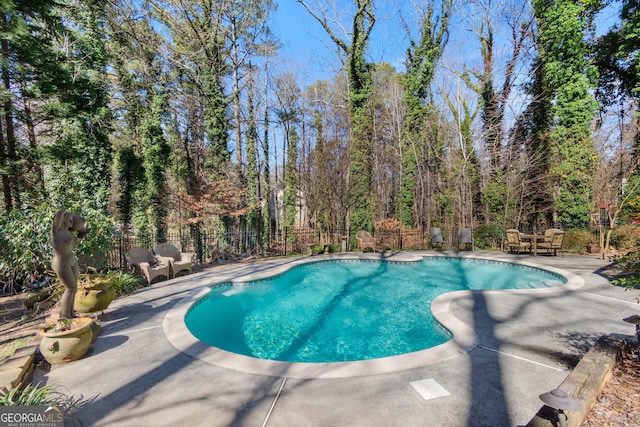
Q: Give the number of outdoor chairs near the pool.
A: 9